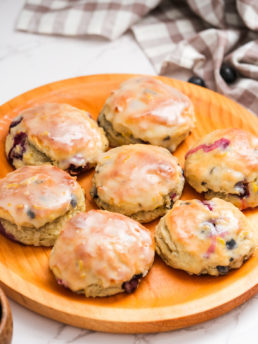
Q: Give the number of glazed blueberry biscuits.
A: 7